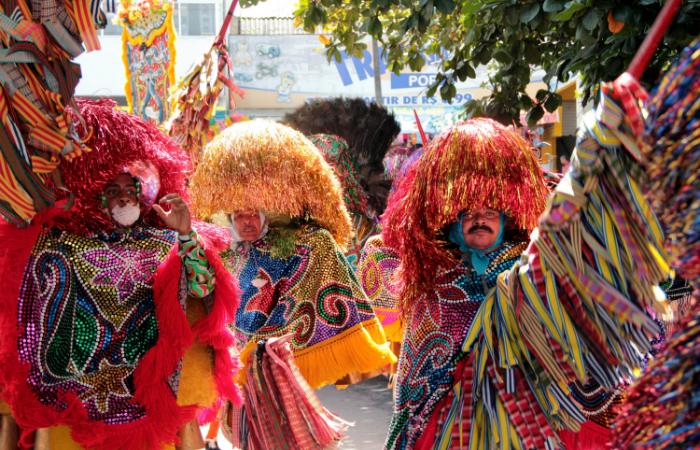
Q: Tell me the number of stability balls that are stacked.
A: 0